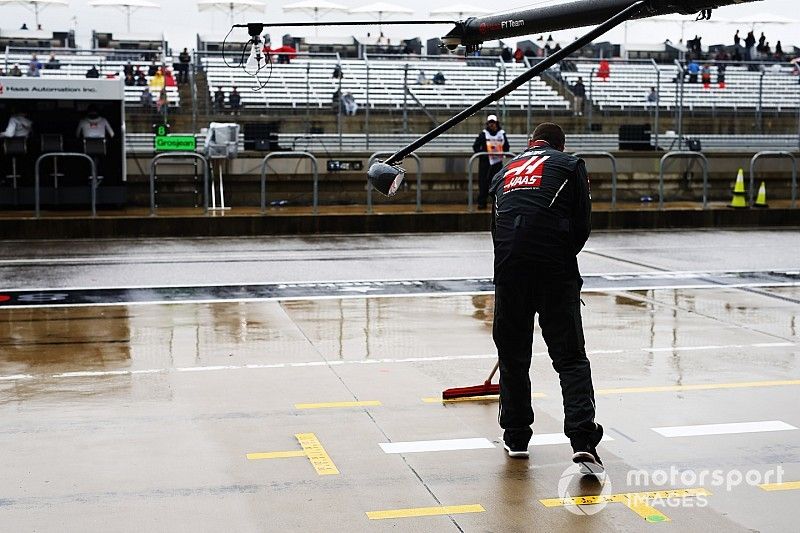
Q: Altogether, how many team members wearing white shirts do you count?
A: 2